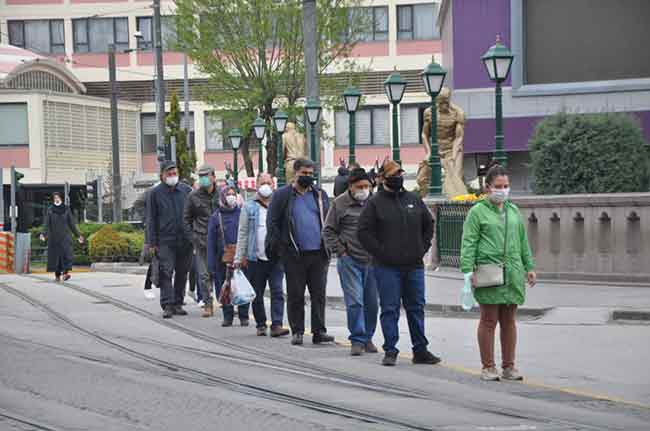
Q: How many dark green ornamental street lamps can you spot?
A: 8